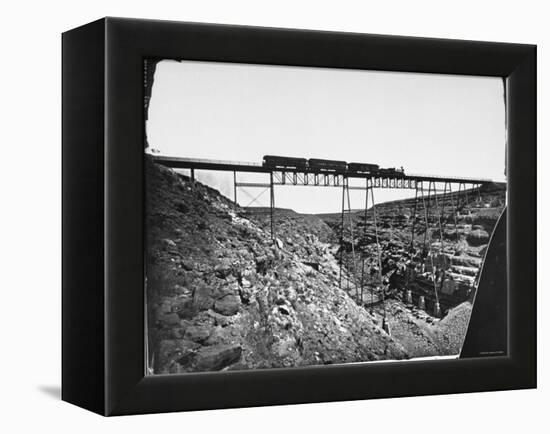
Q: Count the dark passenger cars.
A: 3